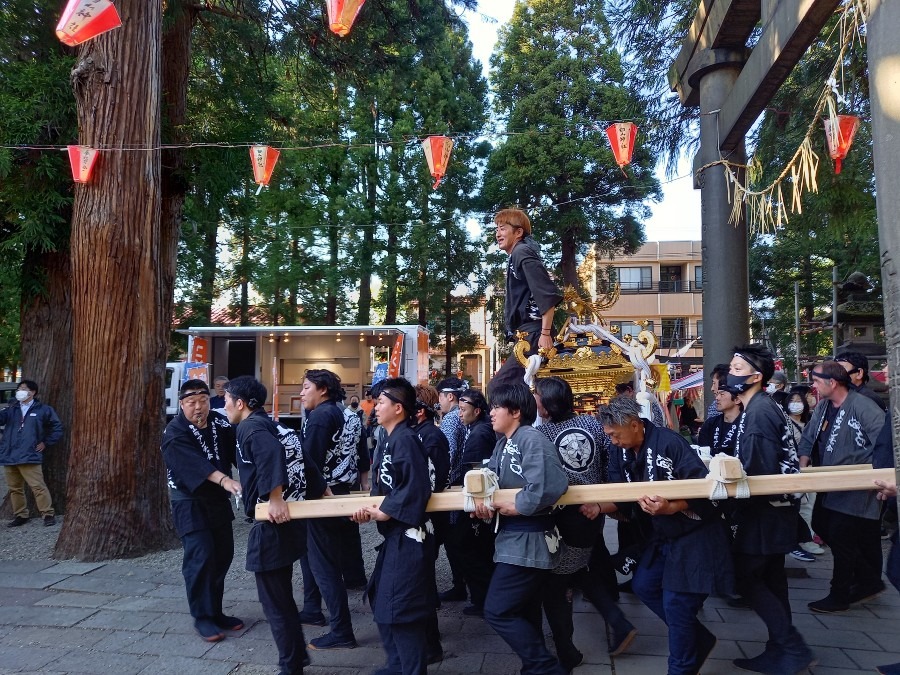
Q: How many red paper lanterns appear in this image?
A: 7